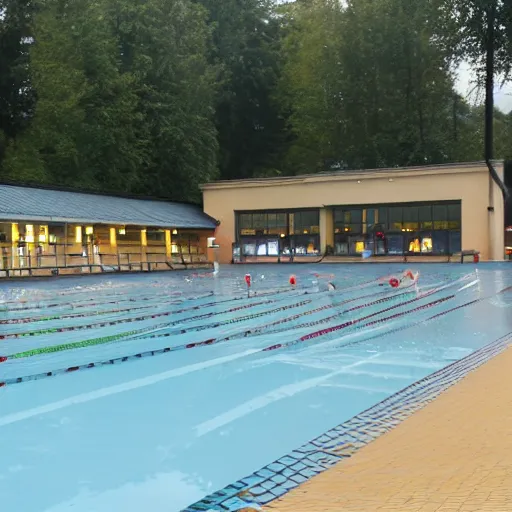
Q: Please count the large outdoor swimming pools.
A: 1